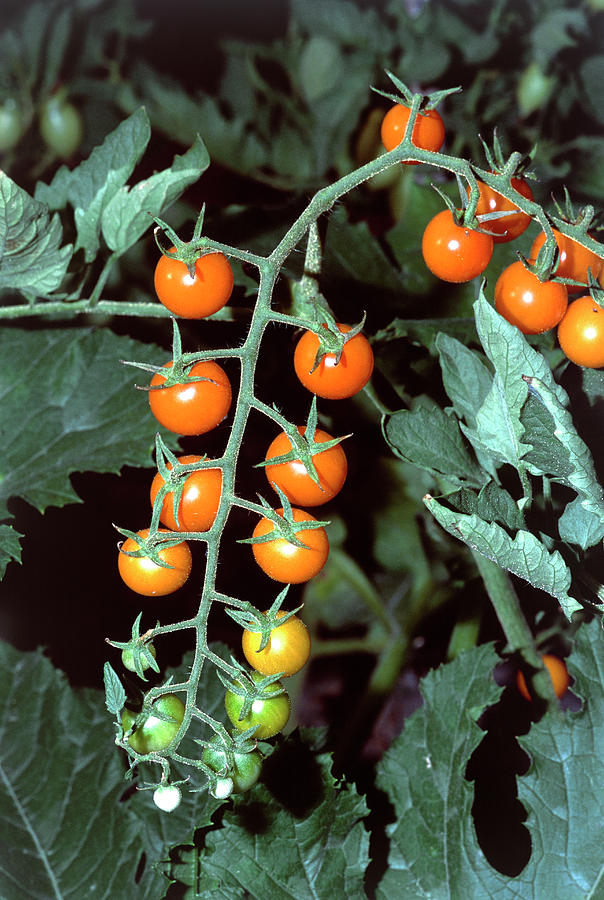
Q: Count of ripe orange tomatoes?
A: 14